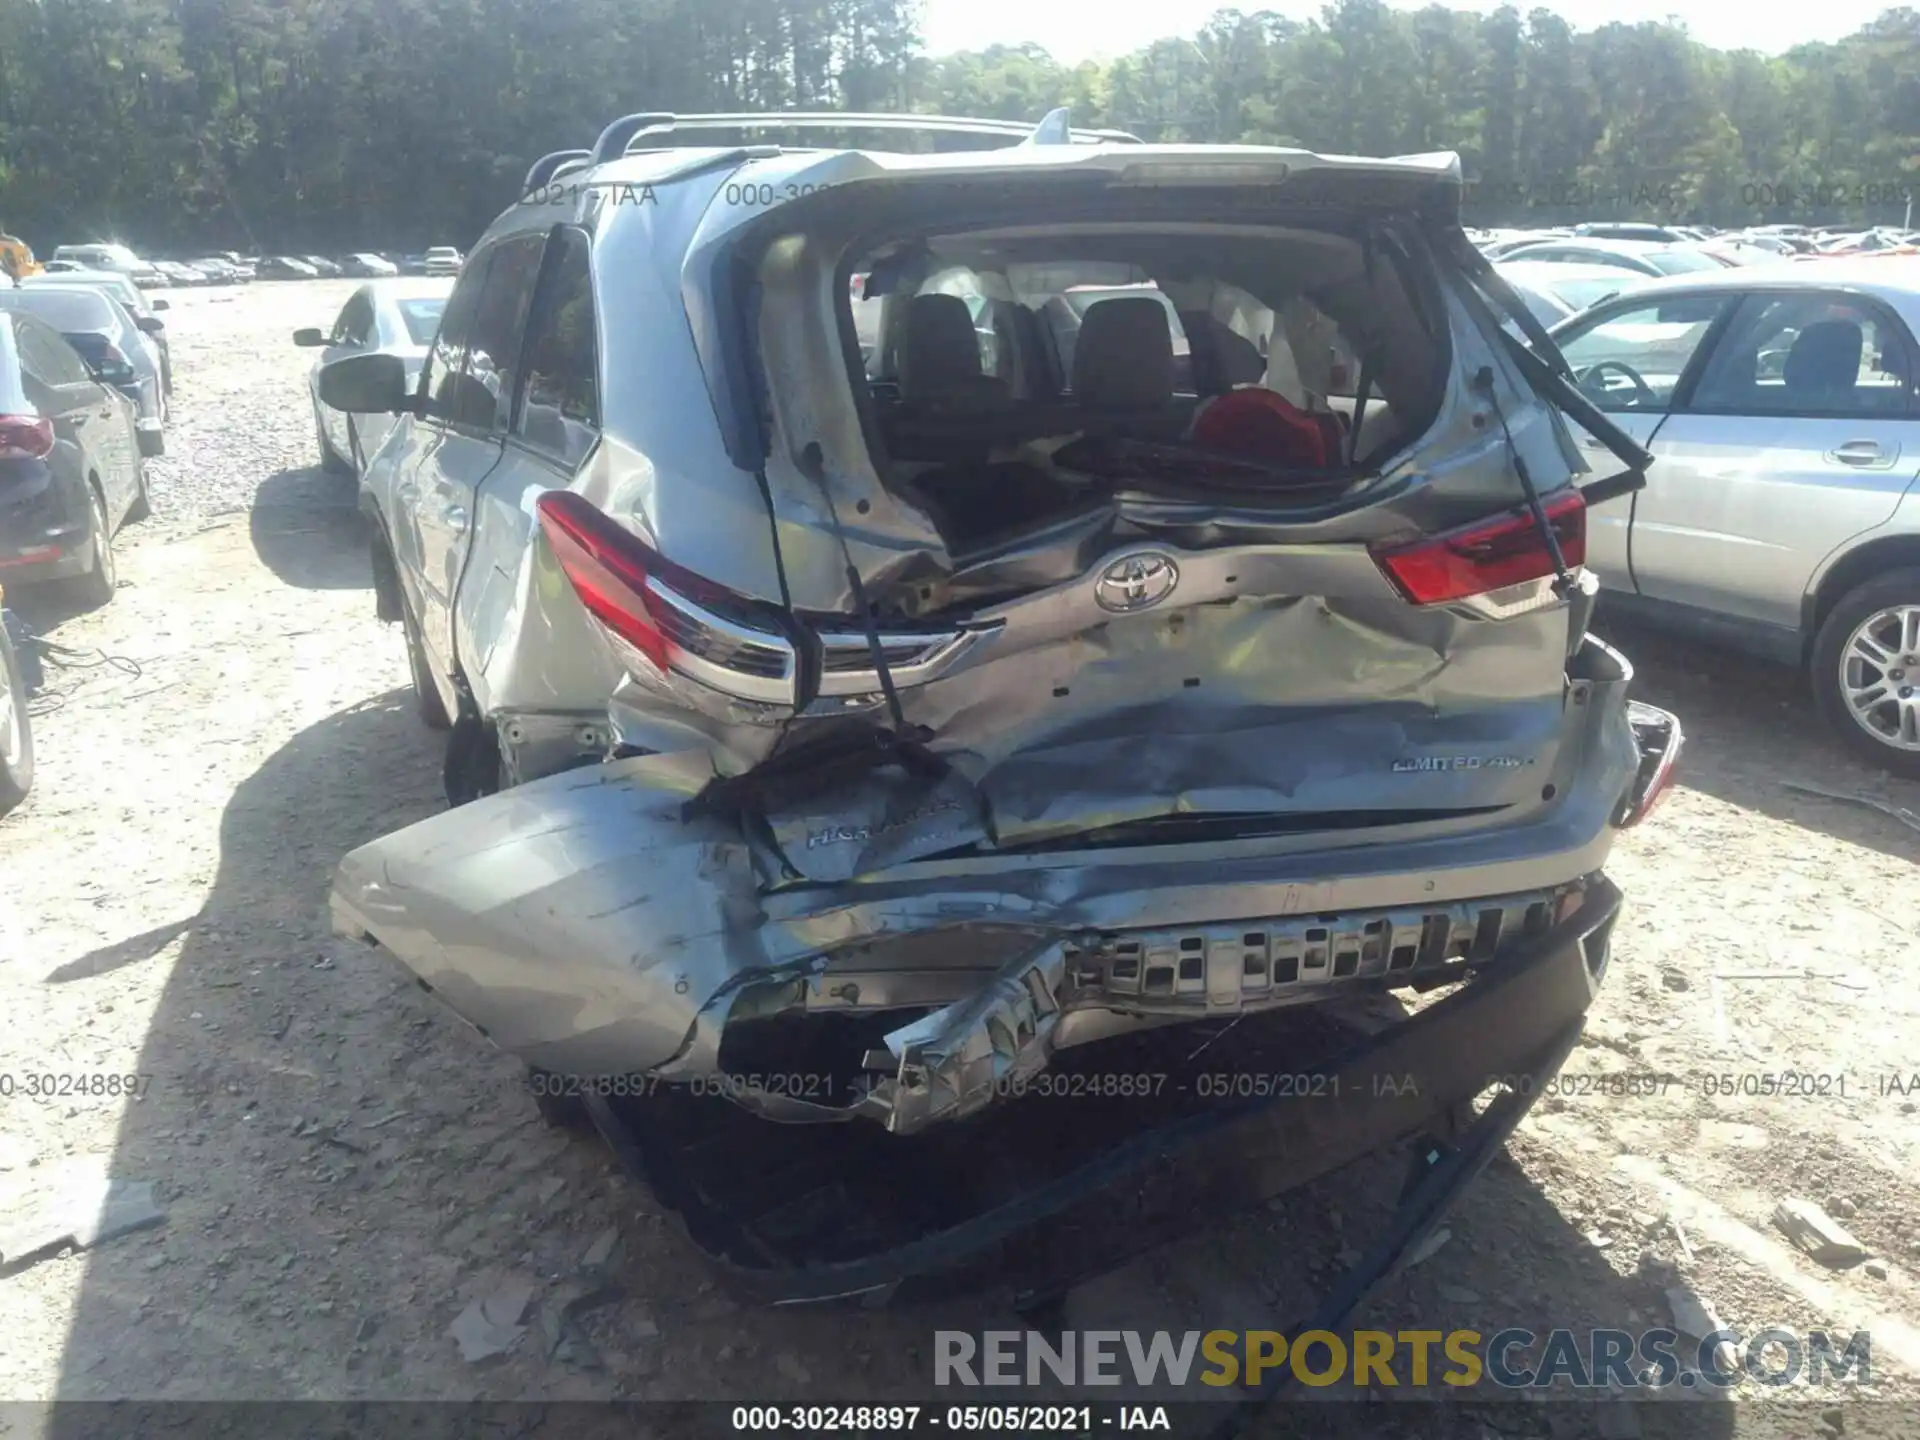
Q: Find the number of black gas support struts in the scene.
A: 2